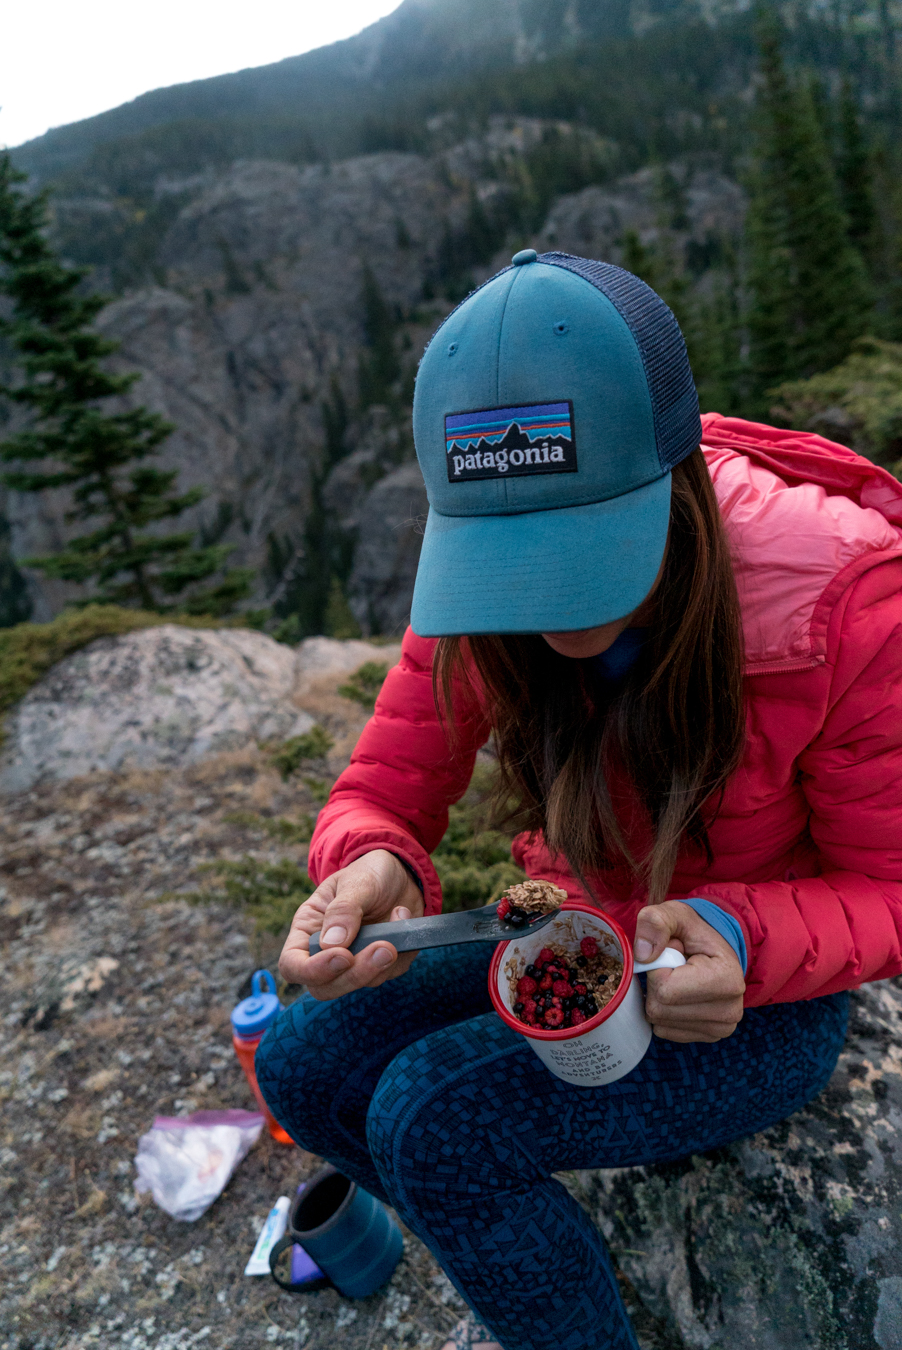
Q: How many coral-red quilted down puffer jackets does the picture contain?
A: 1